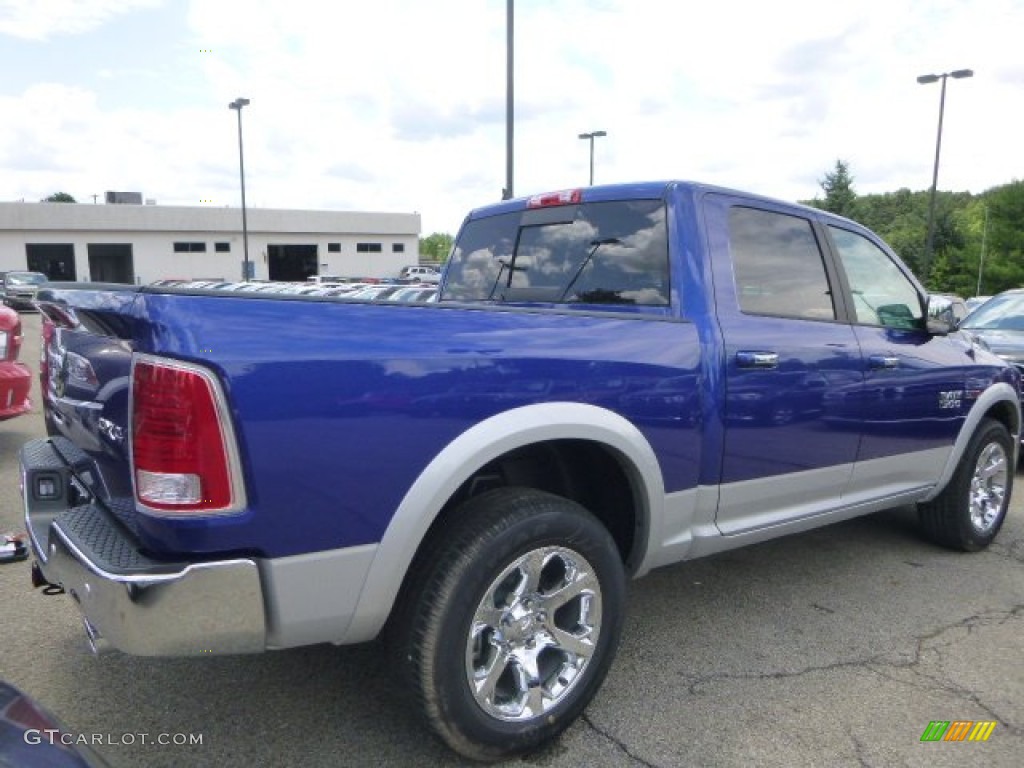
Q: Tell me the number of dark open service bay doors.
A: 3